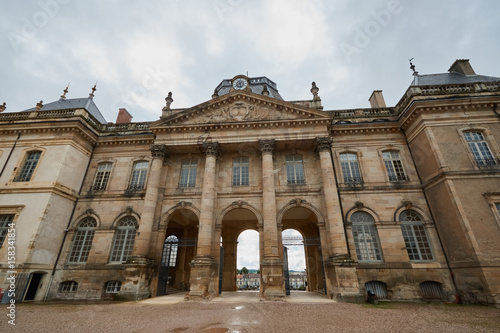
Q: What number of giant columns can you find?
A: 4